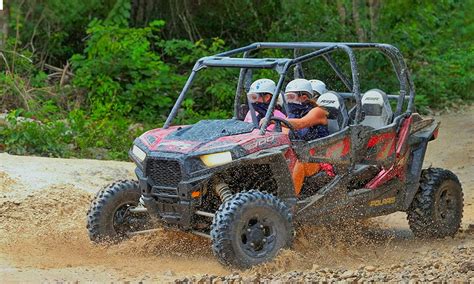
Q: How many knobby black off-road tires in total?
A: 3